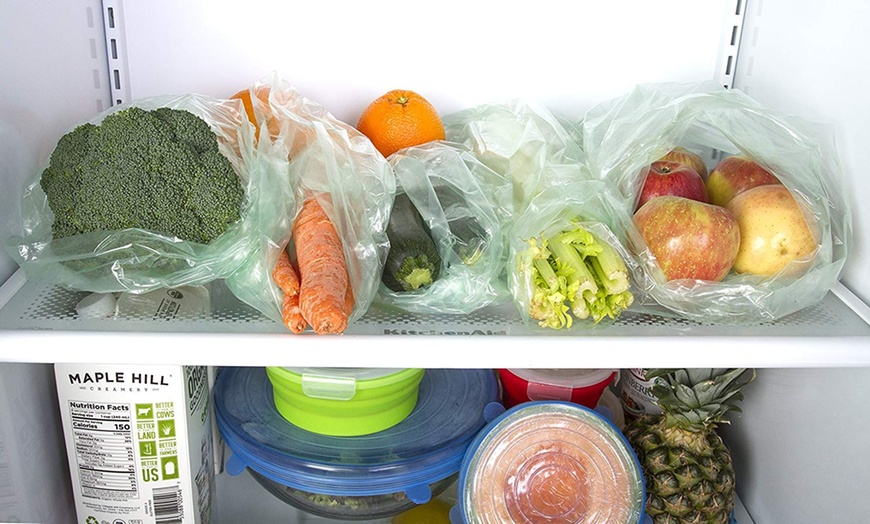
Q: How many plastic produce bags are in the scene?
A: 5